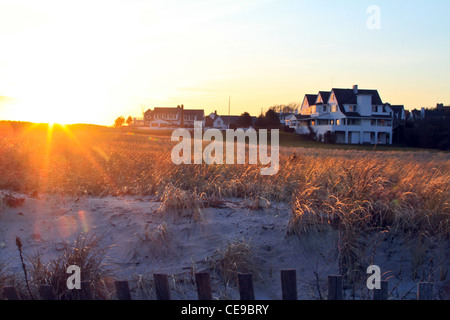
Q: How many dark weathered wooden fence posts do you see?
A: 11